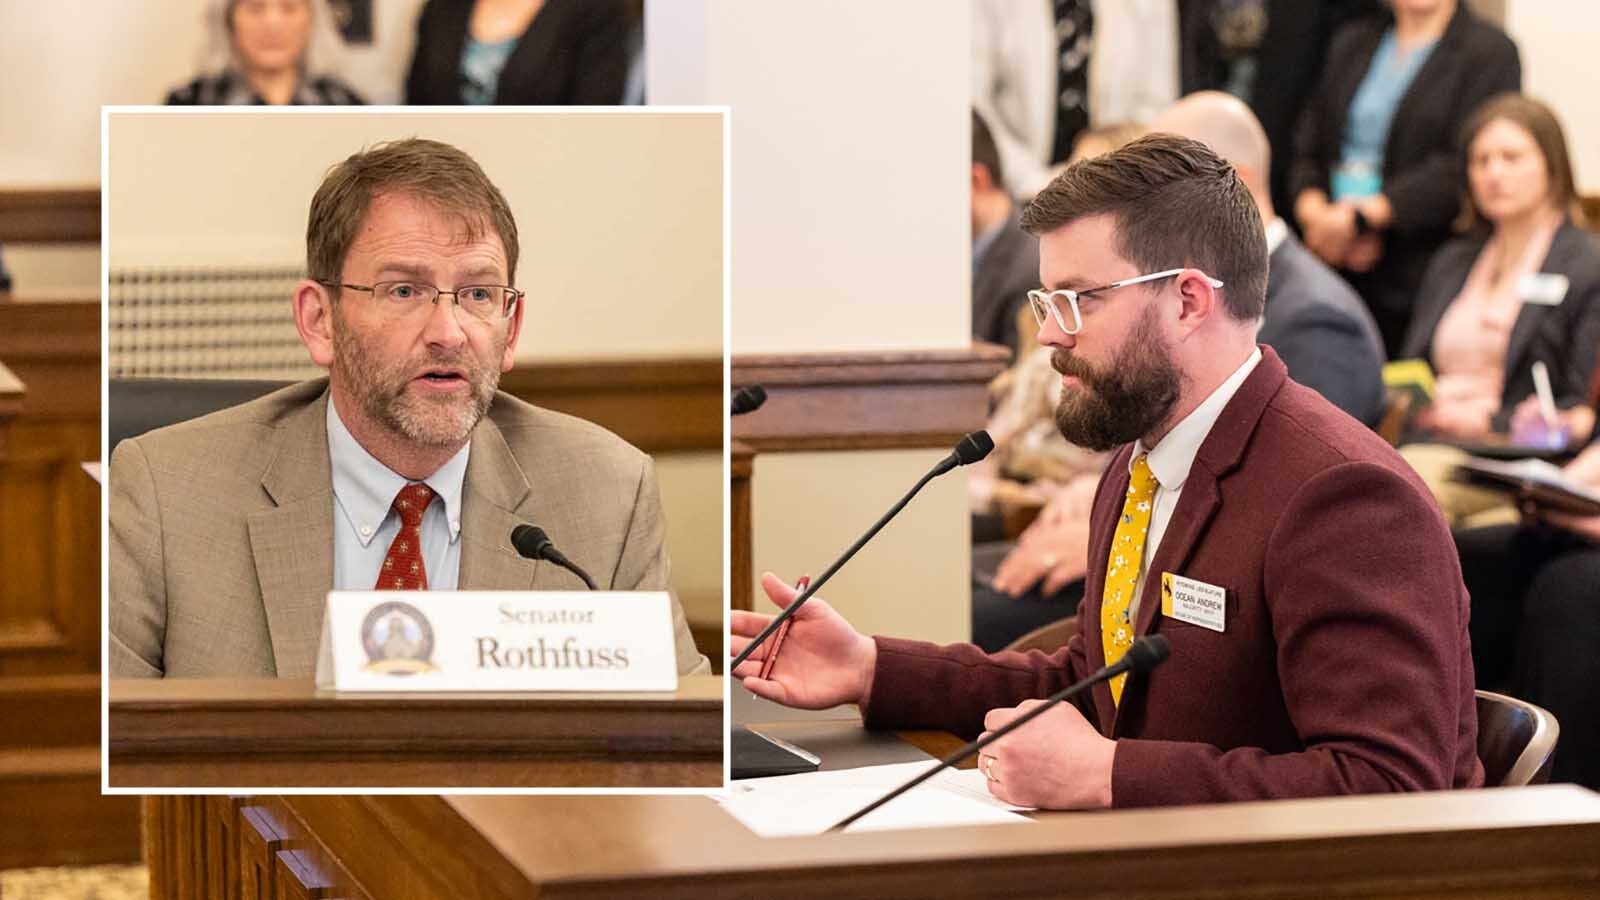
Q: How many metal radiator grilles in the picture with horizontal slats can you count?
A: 1